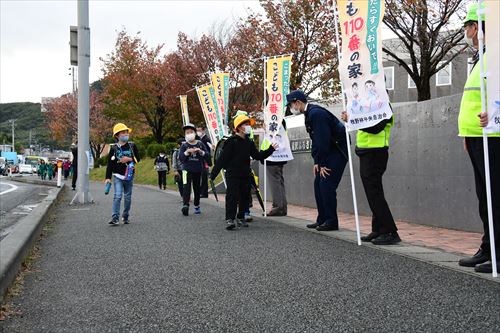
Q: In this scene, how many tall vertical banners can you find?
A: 6